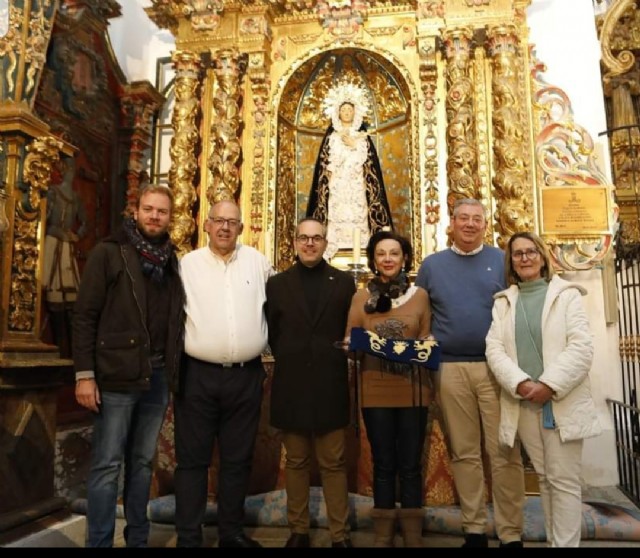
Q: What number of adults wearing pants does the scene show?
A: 6